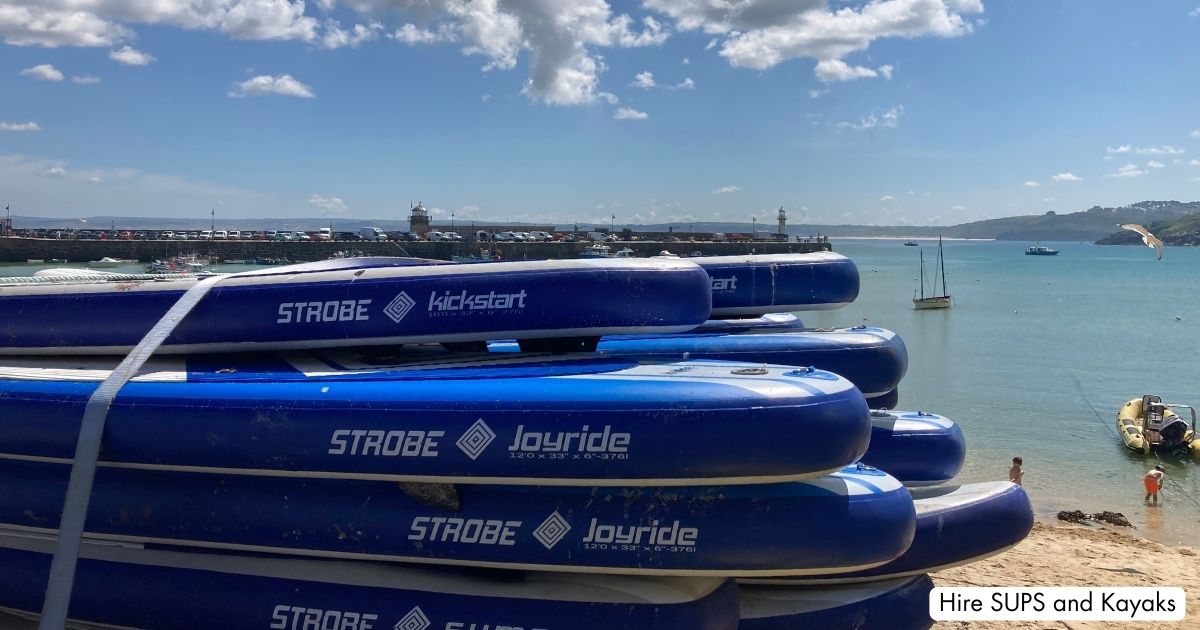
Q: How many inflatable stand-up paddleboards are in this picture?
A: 11